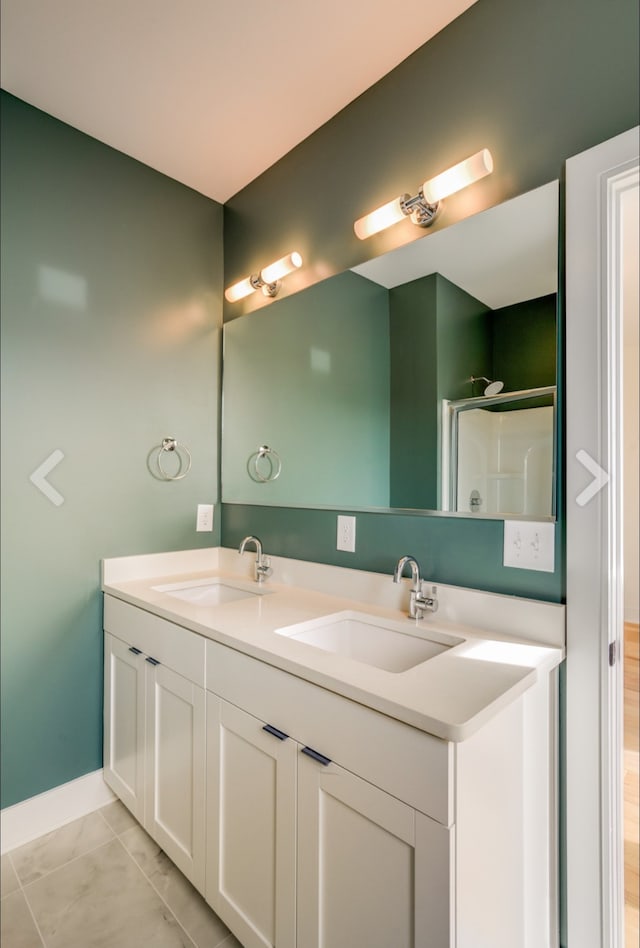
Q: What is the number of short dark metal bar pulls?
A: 4